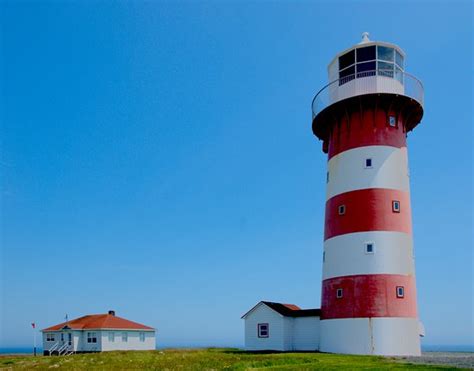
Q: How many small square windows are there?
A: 7